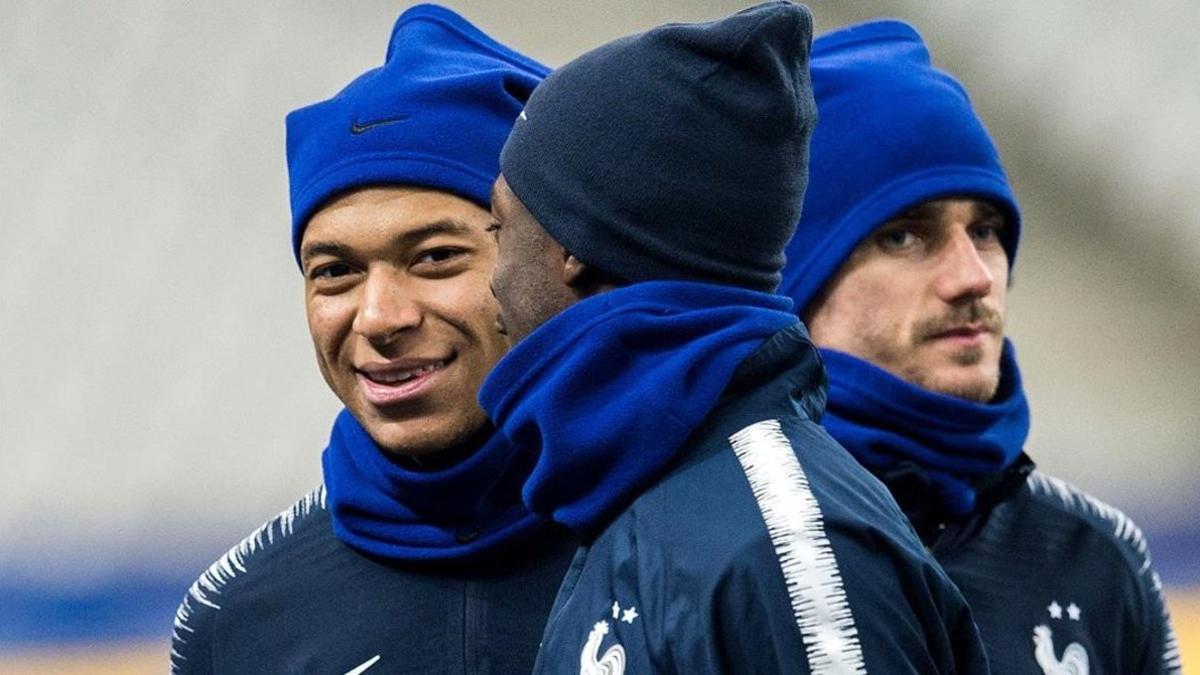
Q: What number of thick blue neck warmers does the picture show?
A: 3